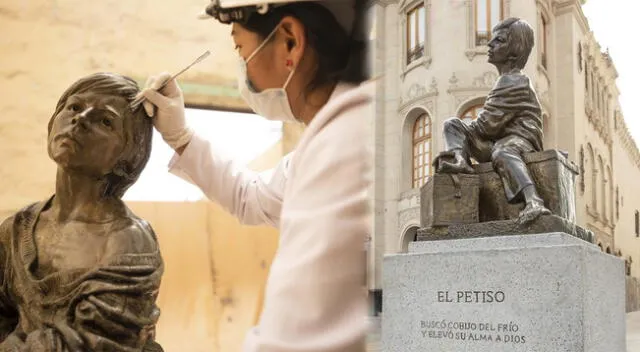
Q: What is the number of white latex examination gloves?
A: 1